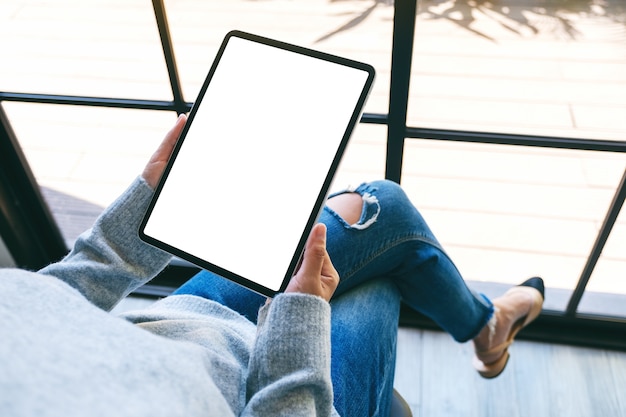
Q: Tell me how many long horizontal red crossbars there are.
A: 0